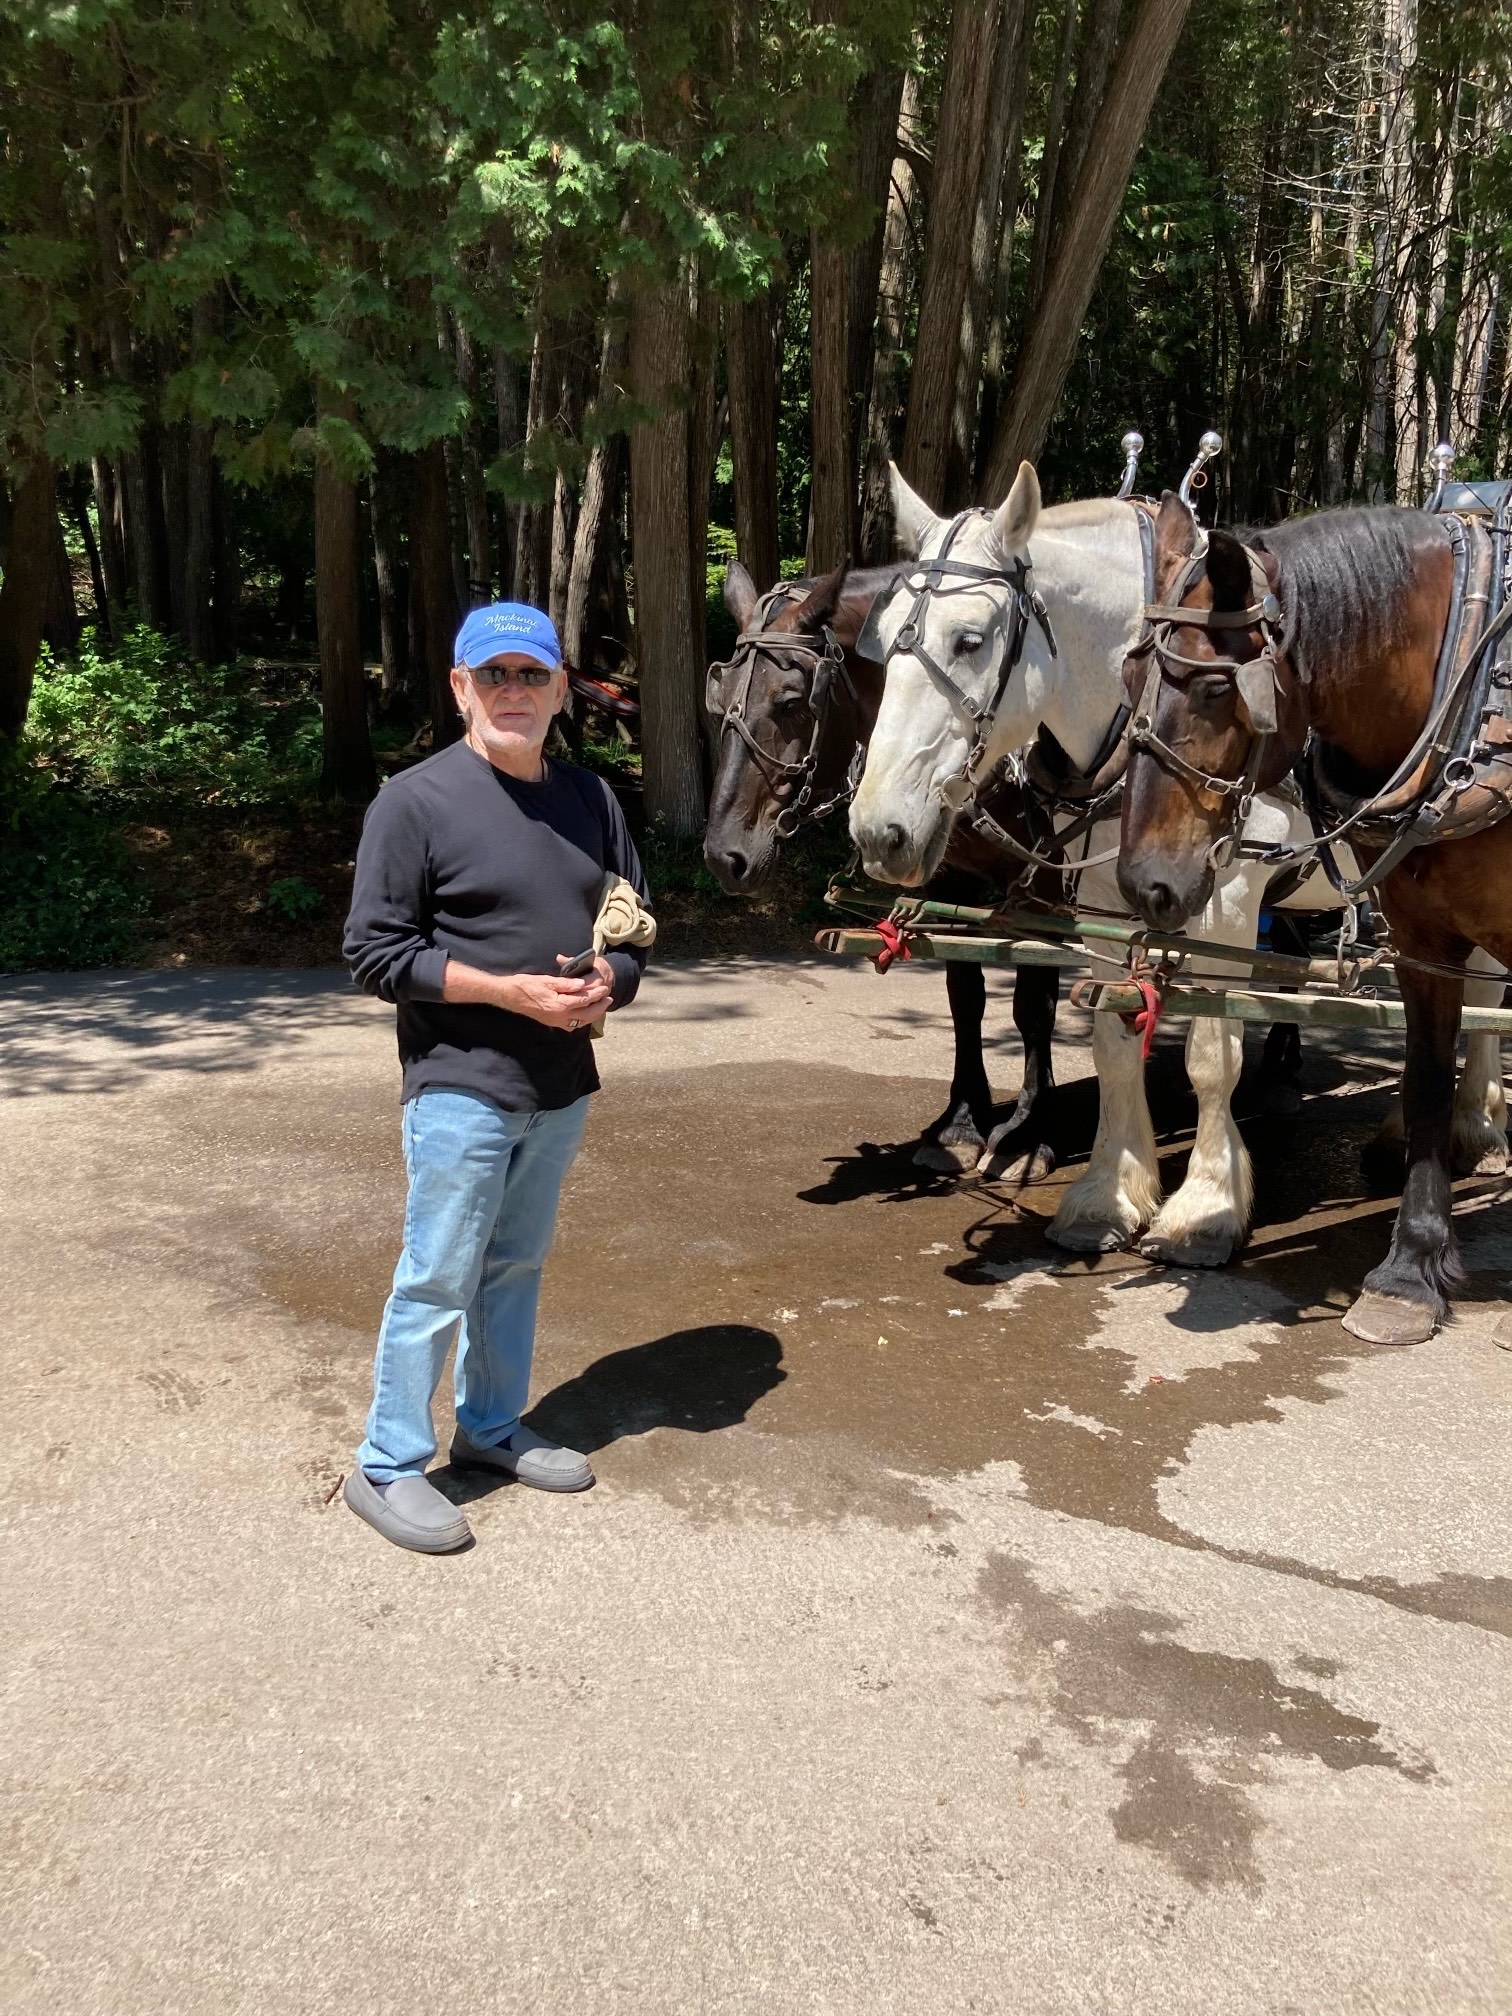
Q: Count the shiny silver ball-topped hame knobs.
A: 3